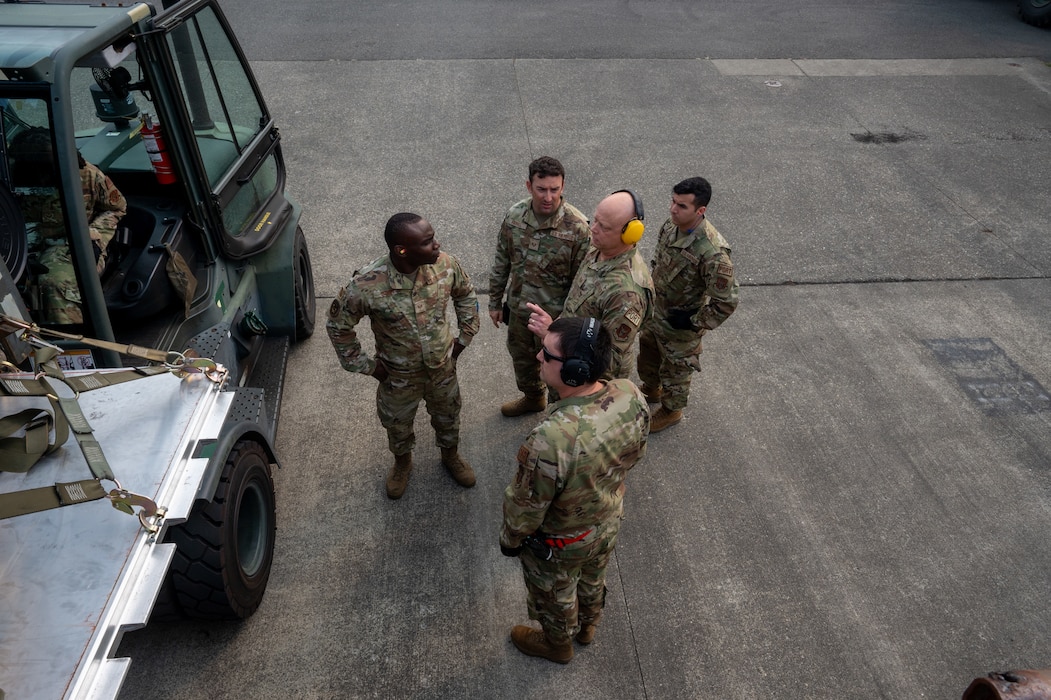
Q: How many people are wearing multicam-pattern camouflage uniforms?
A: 6